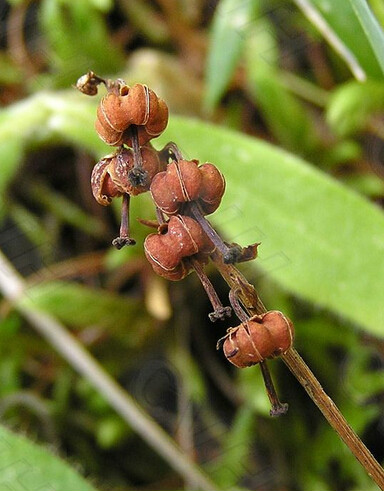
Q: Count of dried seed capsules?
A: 5